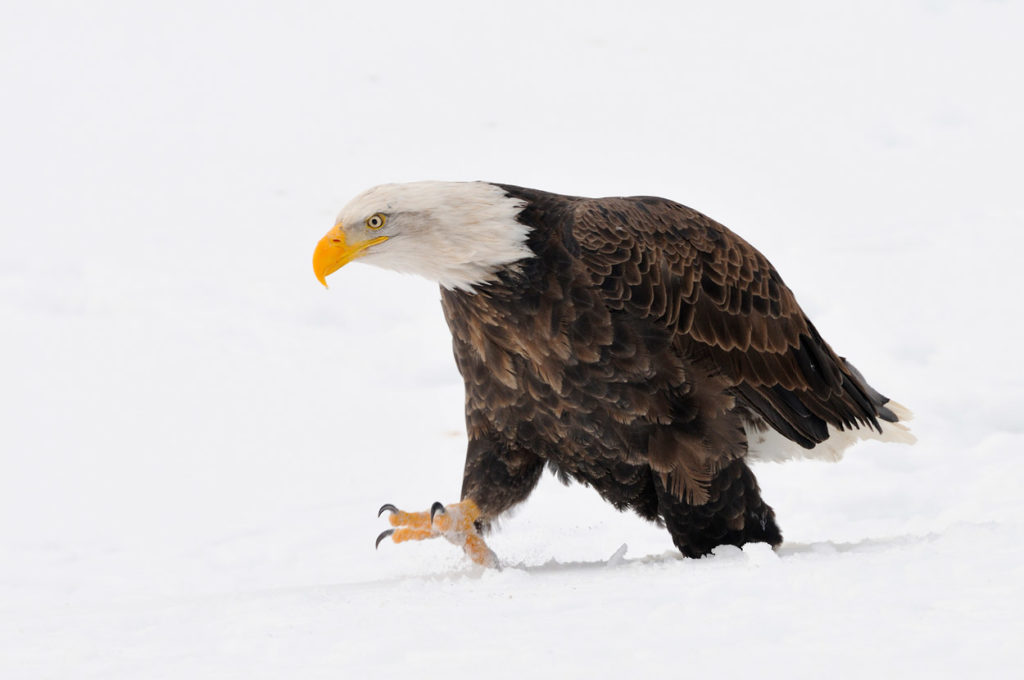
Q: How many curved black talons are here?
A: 3